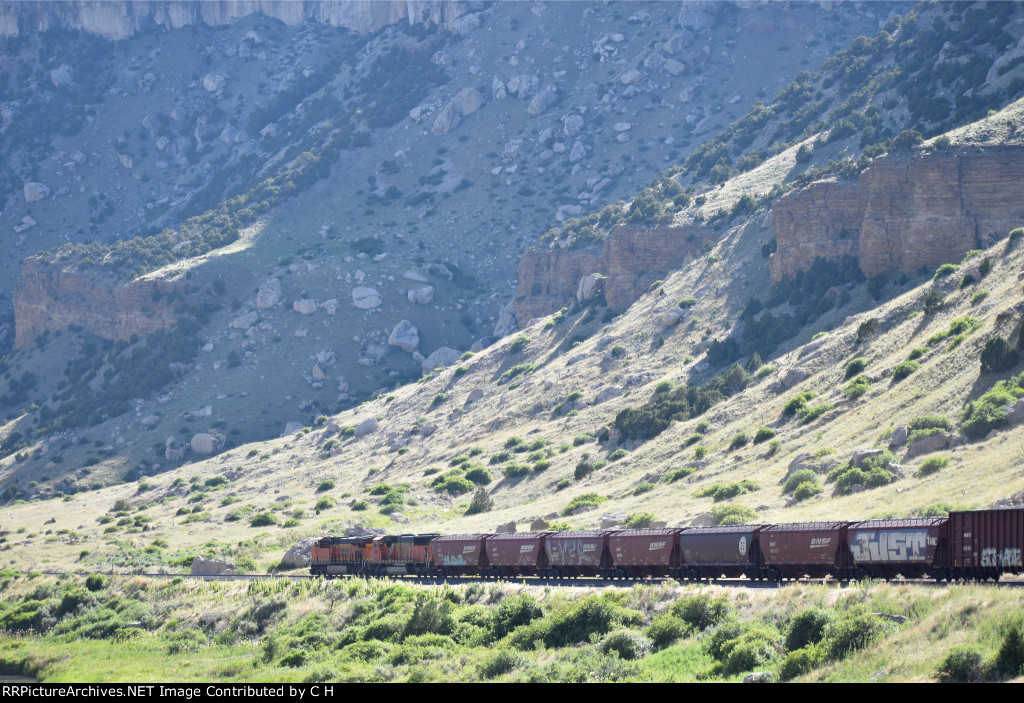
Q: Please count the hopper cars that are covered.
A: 7